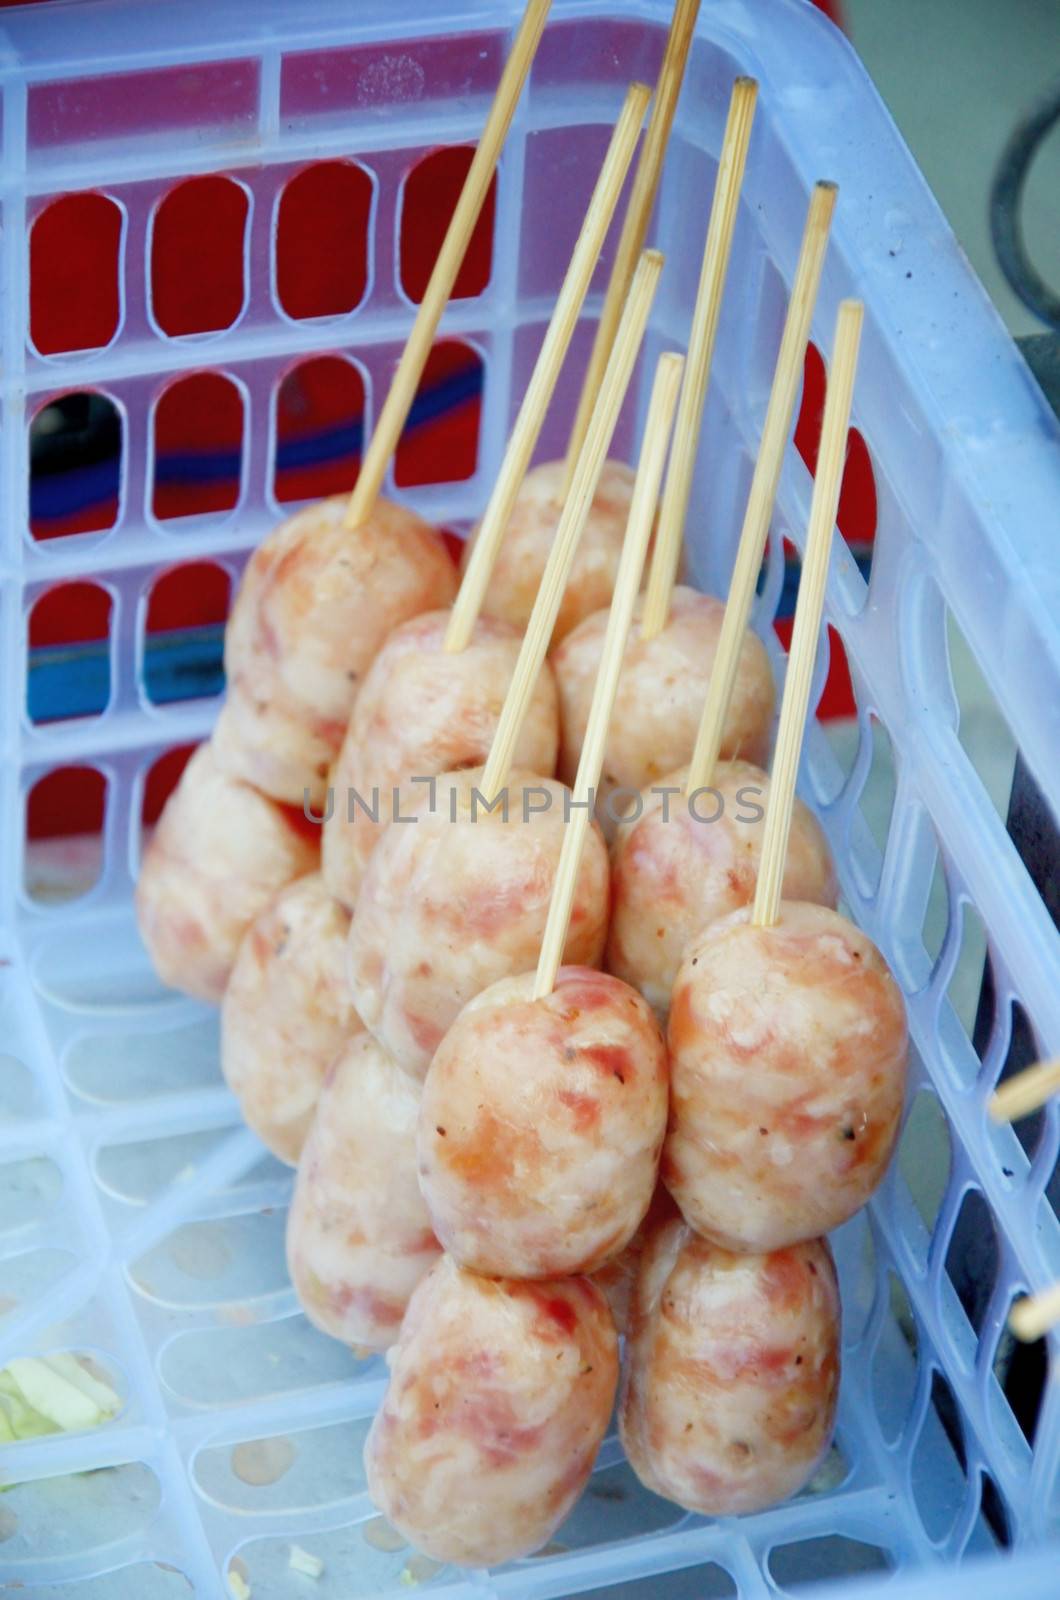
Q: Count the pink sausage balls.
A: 13